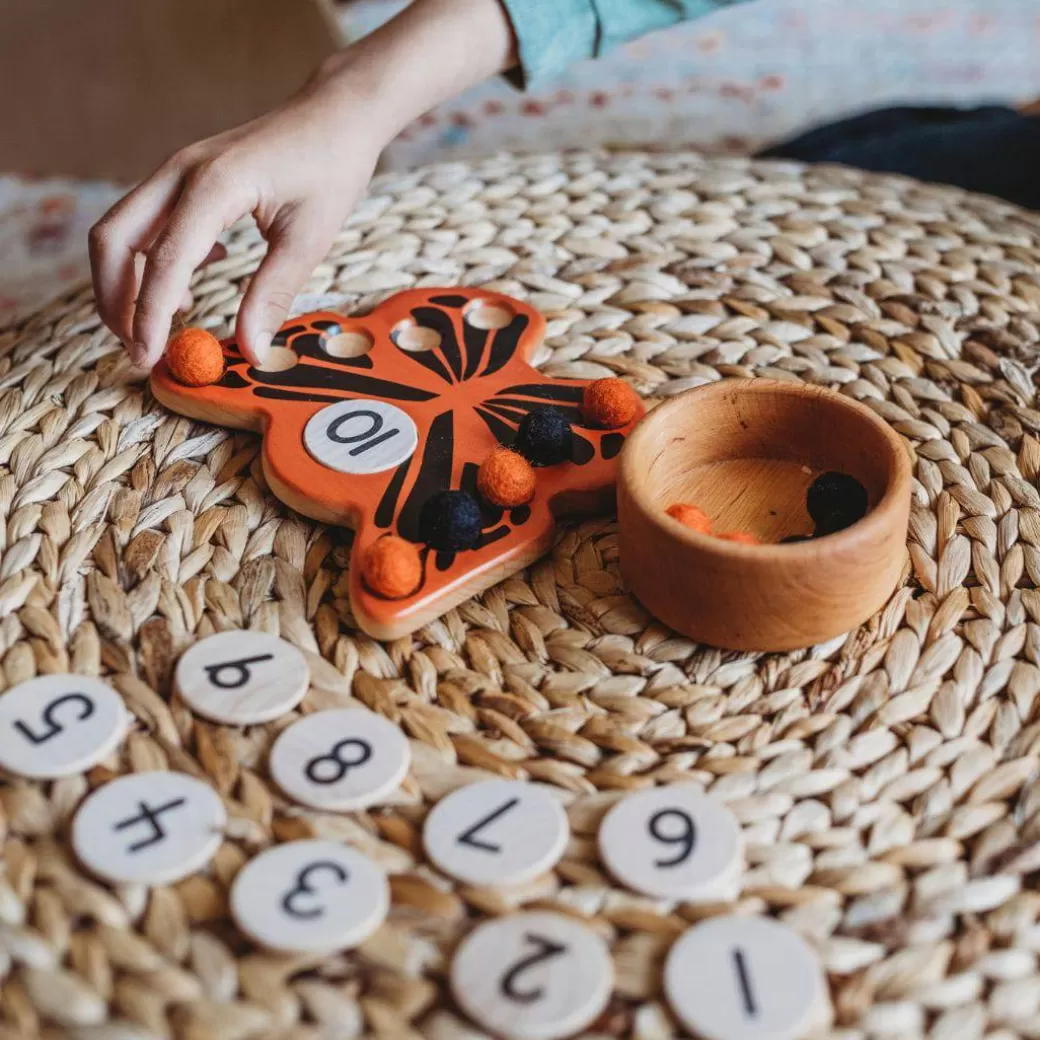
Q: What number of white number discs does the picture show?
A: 10